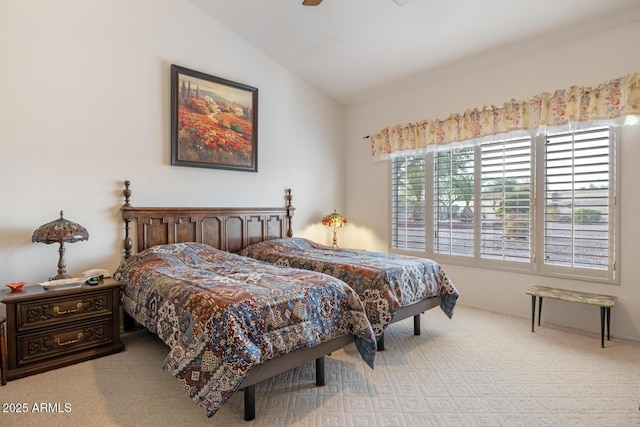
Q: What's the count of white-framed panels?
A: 4